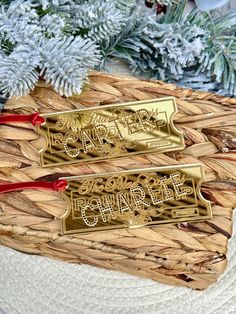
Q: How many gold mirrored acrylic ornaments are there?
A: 2